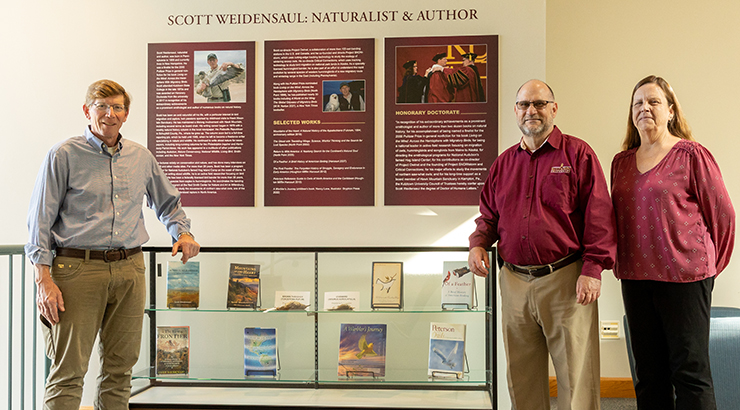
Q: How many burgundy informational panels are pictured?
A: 3